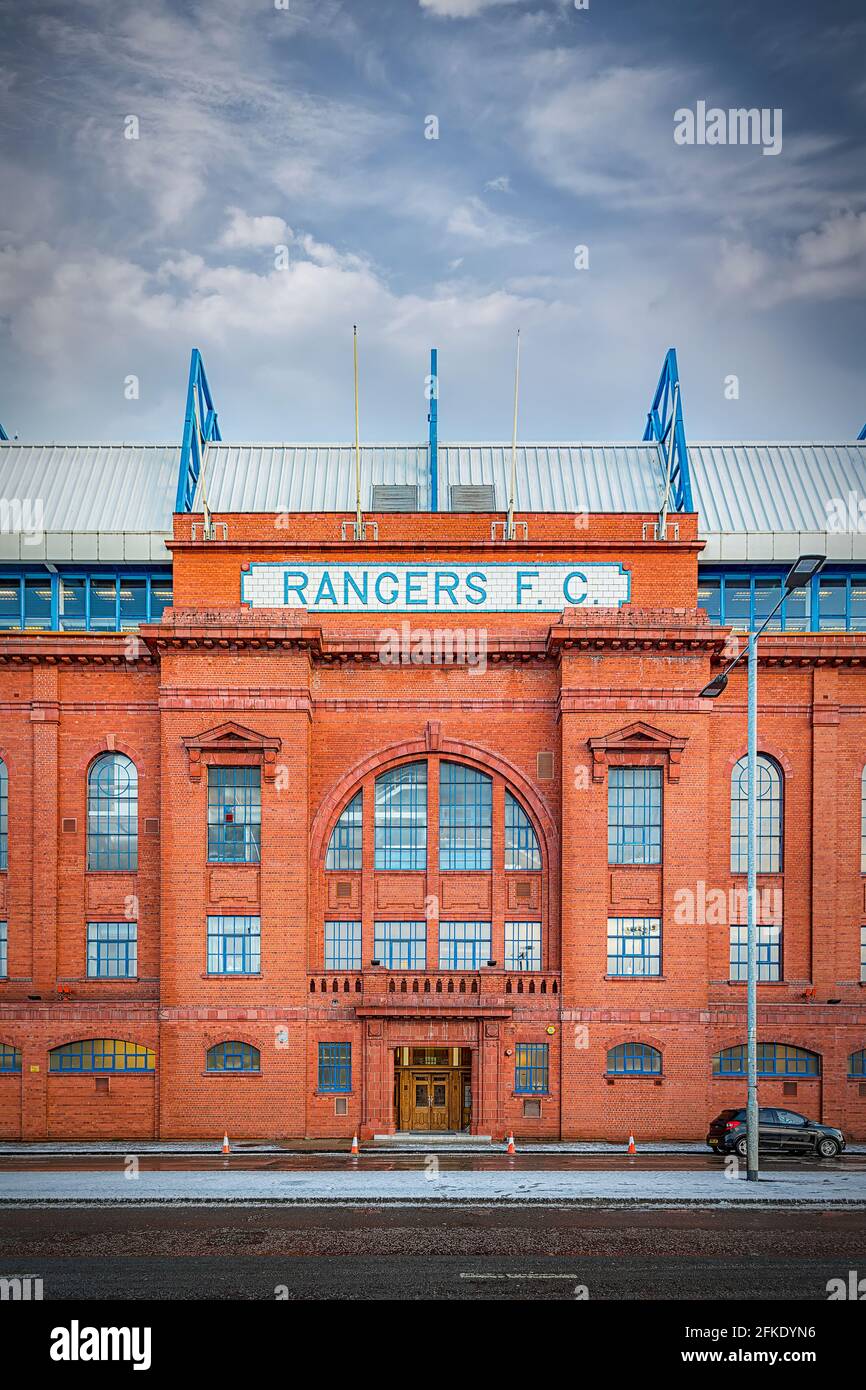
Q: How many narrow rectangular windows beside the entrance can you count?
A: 2